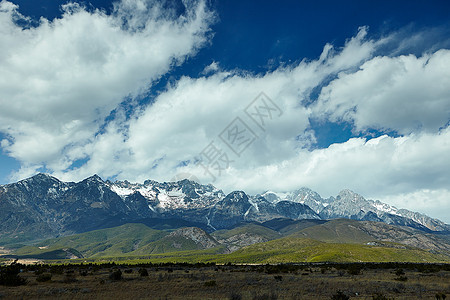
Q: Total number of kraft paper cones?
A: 0